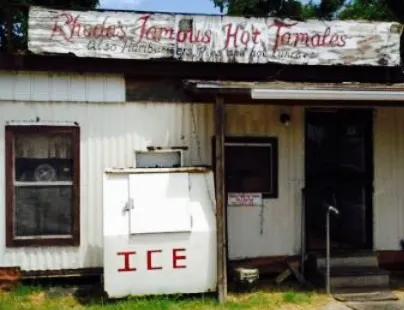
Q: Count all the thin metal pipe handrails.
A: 1